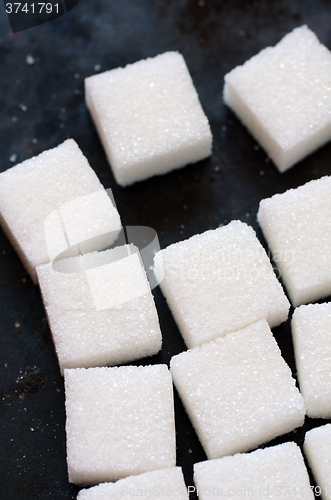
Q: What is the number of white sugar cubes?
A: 12